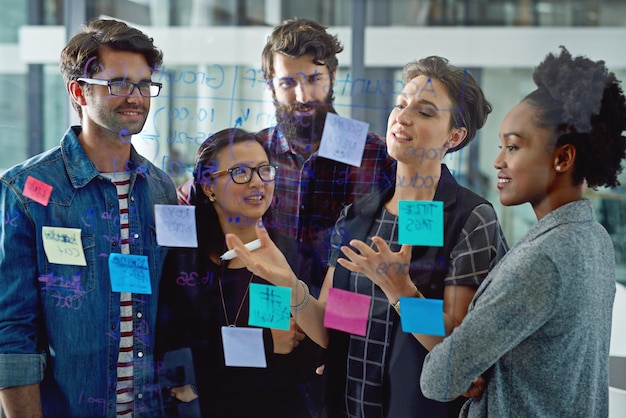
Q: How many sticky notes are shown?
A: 10